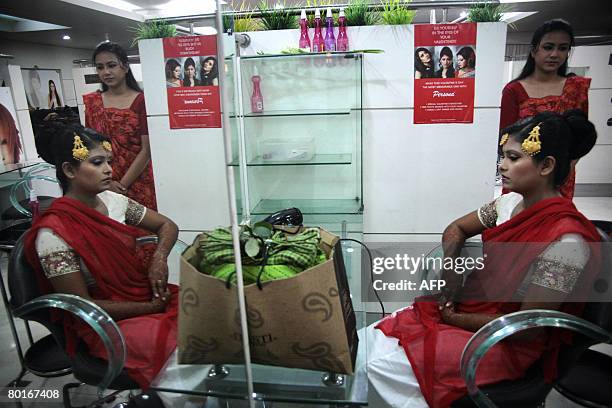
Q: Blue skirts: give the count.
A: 0